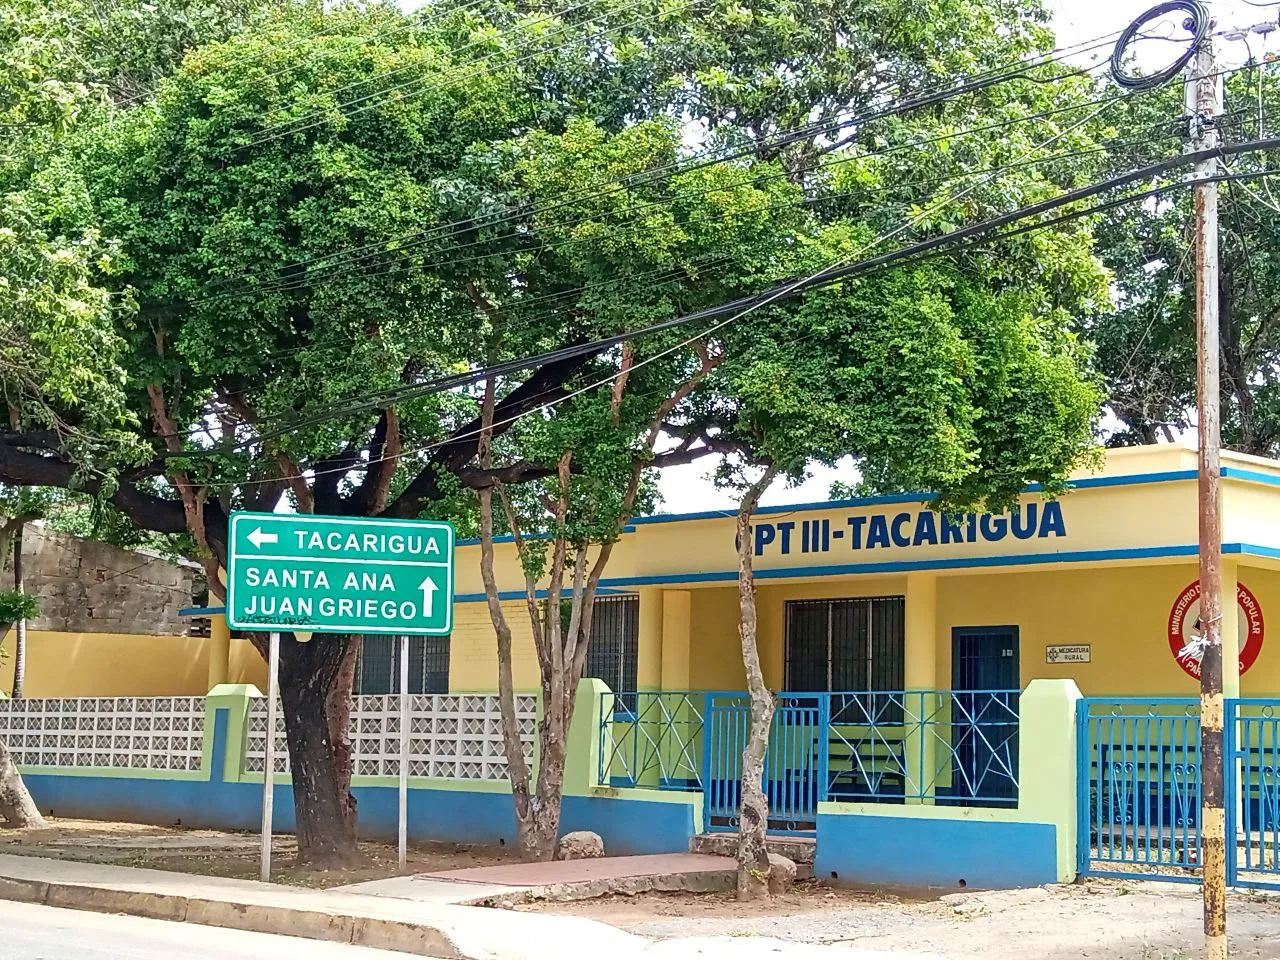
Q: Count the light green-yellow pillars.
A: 3